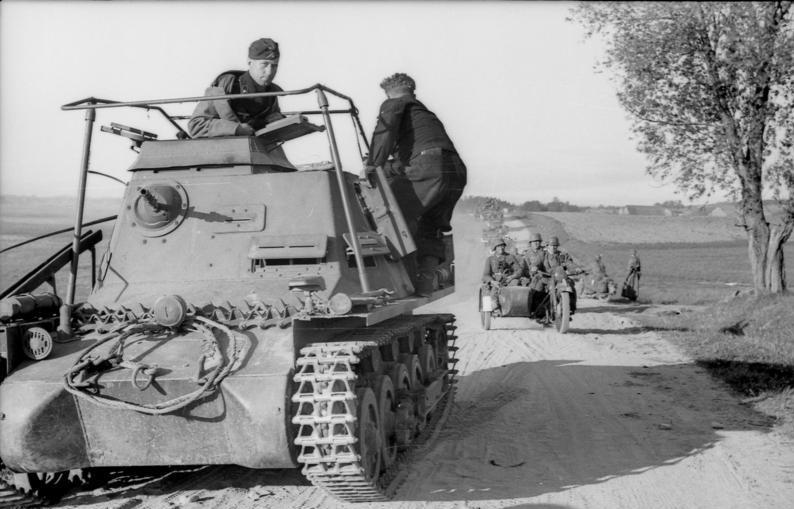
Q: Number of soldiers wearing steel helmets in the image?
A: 3